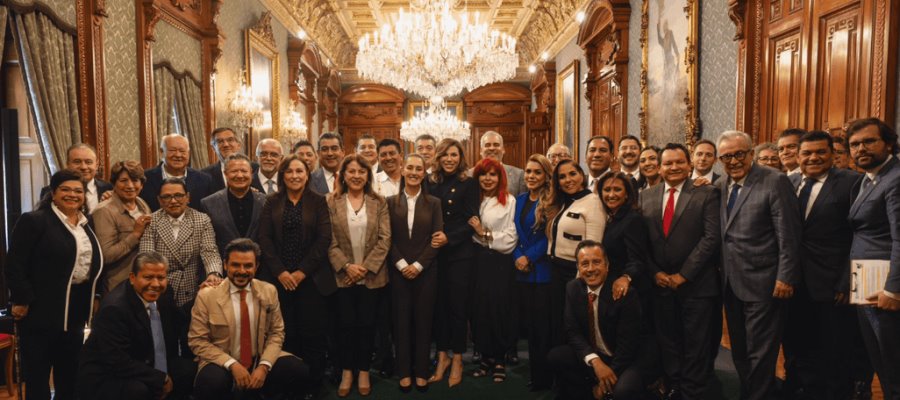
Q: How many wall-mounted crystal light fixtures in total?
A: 2